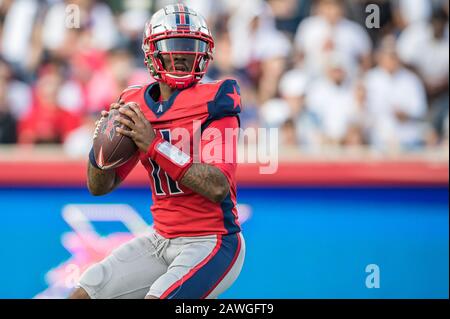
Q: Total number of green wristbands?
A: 0